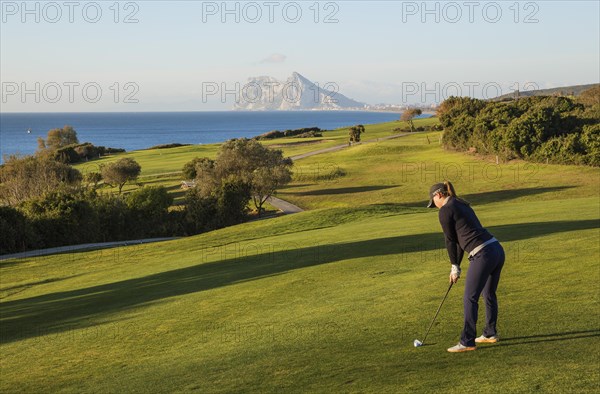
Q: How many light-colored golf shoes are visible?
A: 2